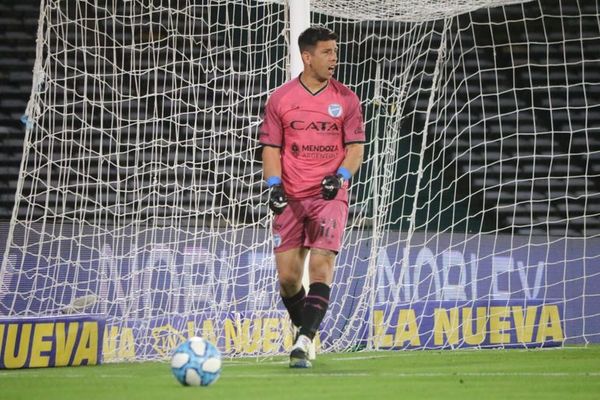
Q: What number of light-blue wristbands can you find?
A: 2